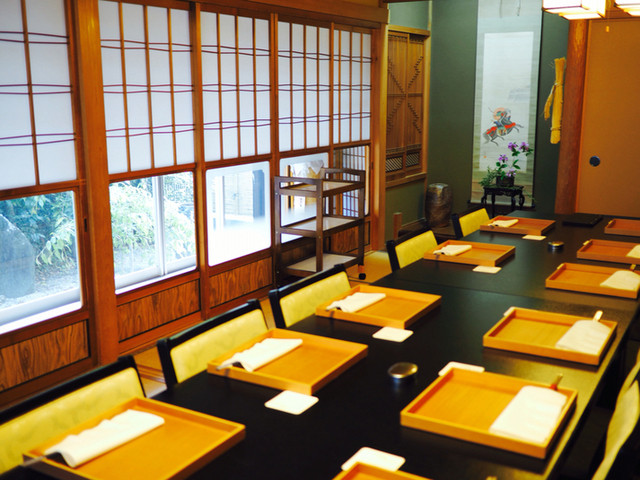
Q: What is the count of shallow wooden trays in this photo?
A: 11